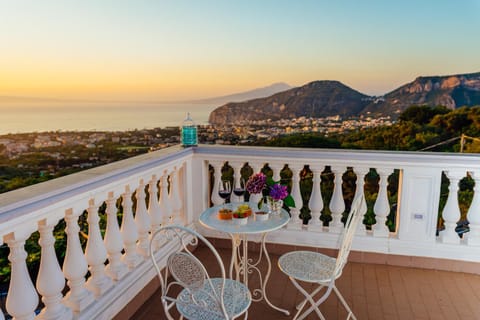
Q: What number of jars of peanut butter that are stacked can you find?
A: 0